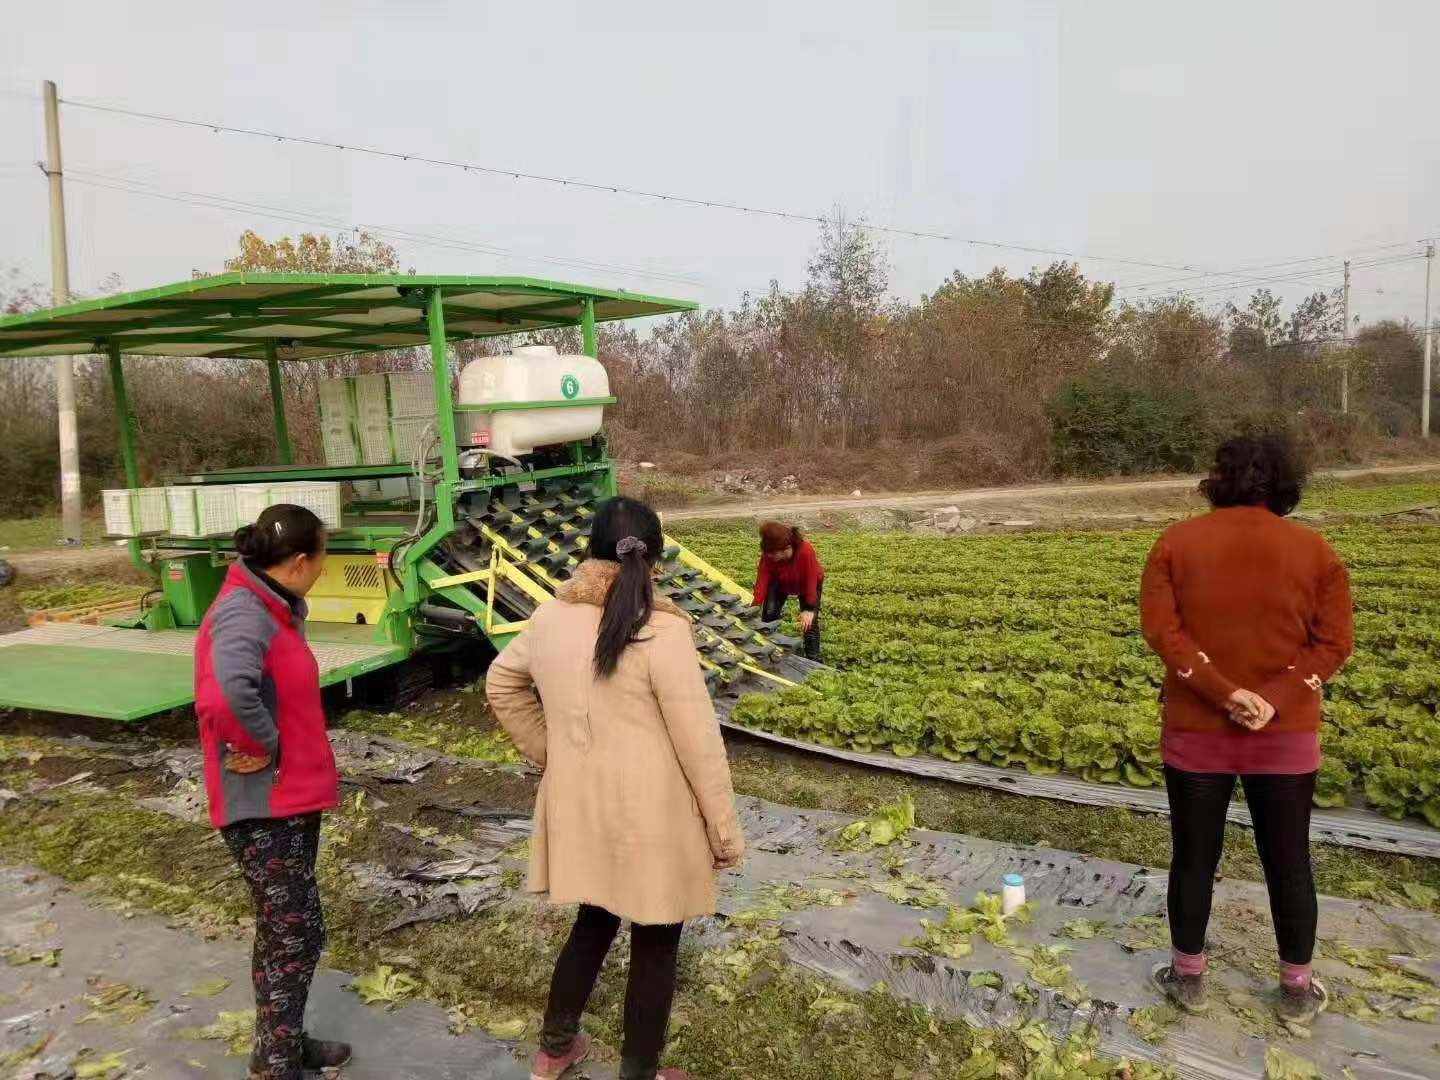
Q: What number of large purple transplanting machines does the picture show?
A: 0